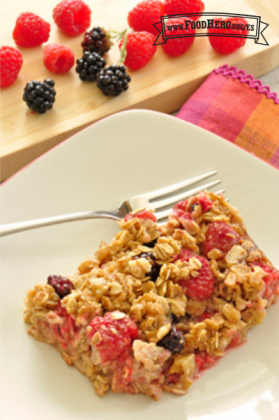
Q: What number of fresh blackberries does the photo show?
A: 4